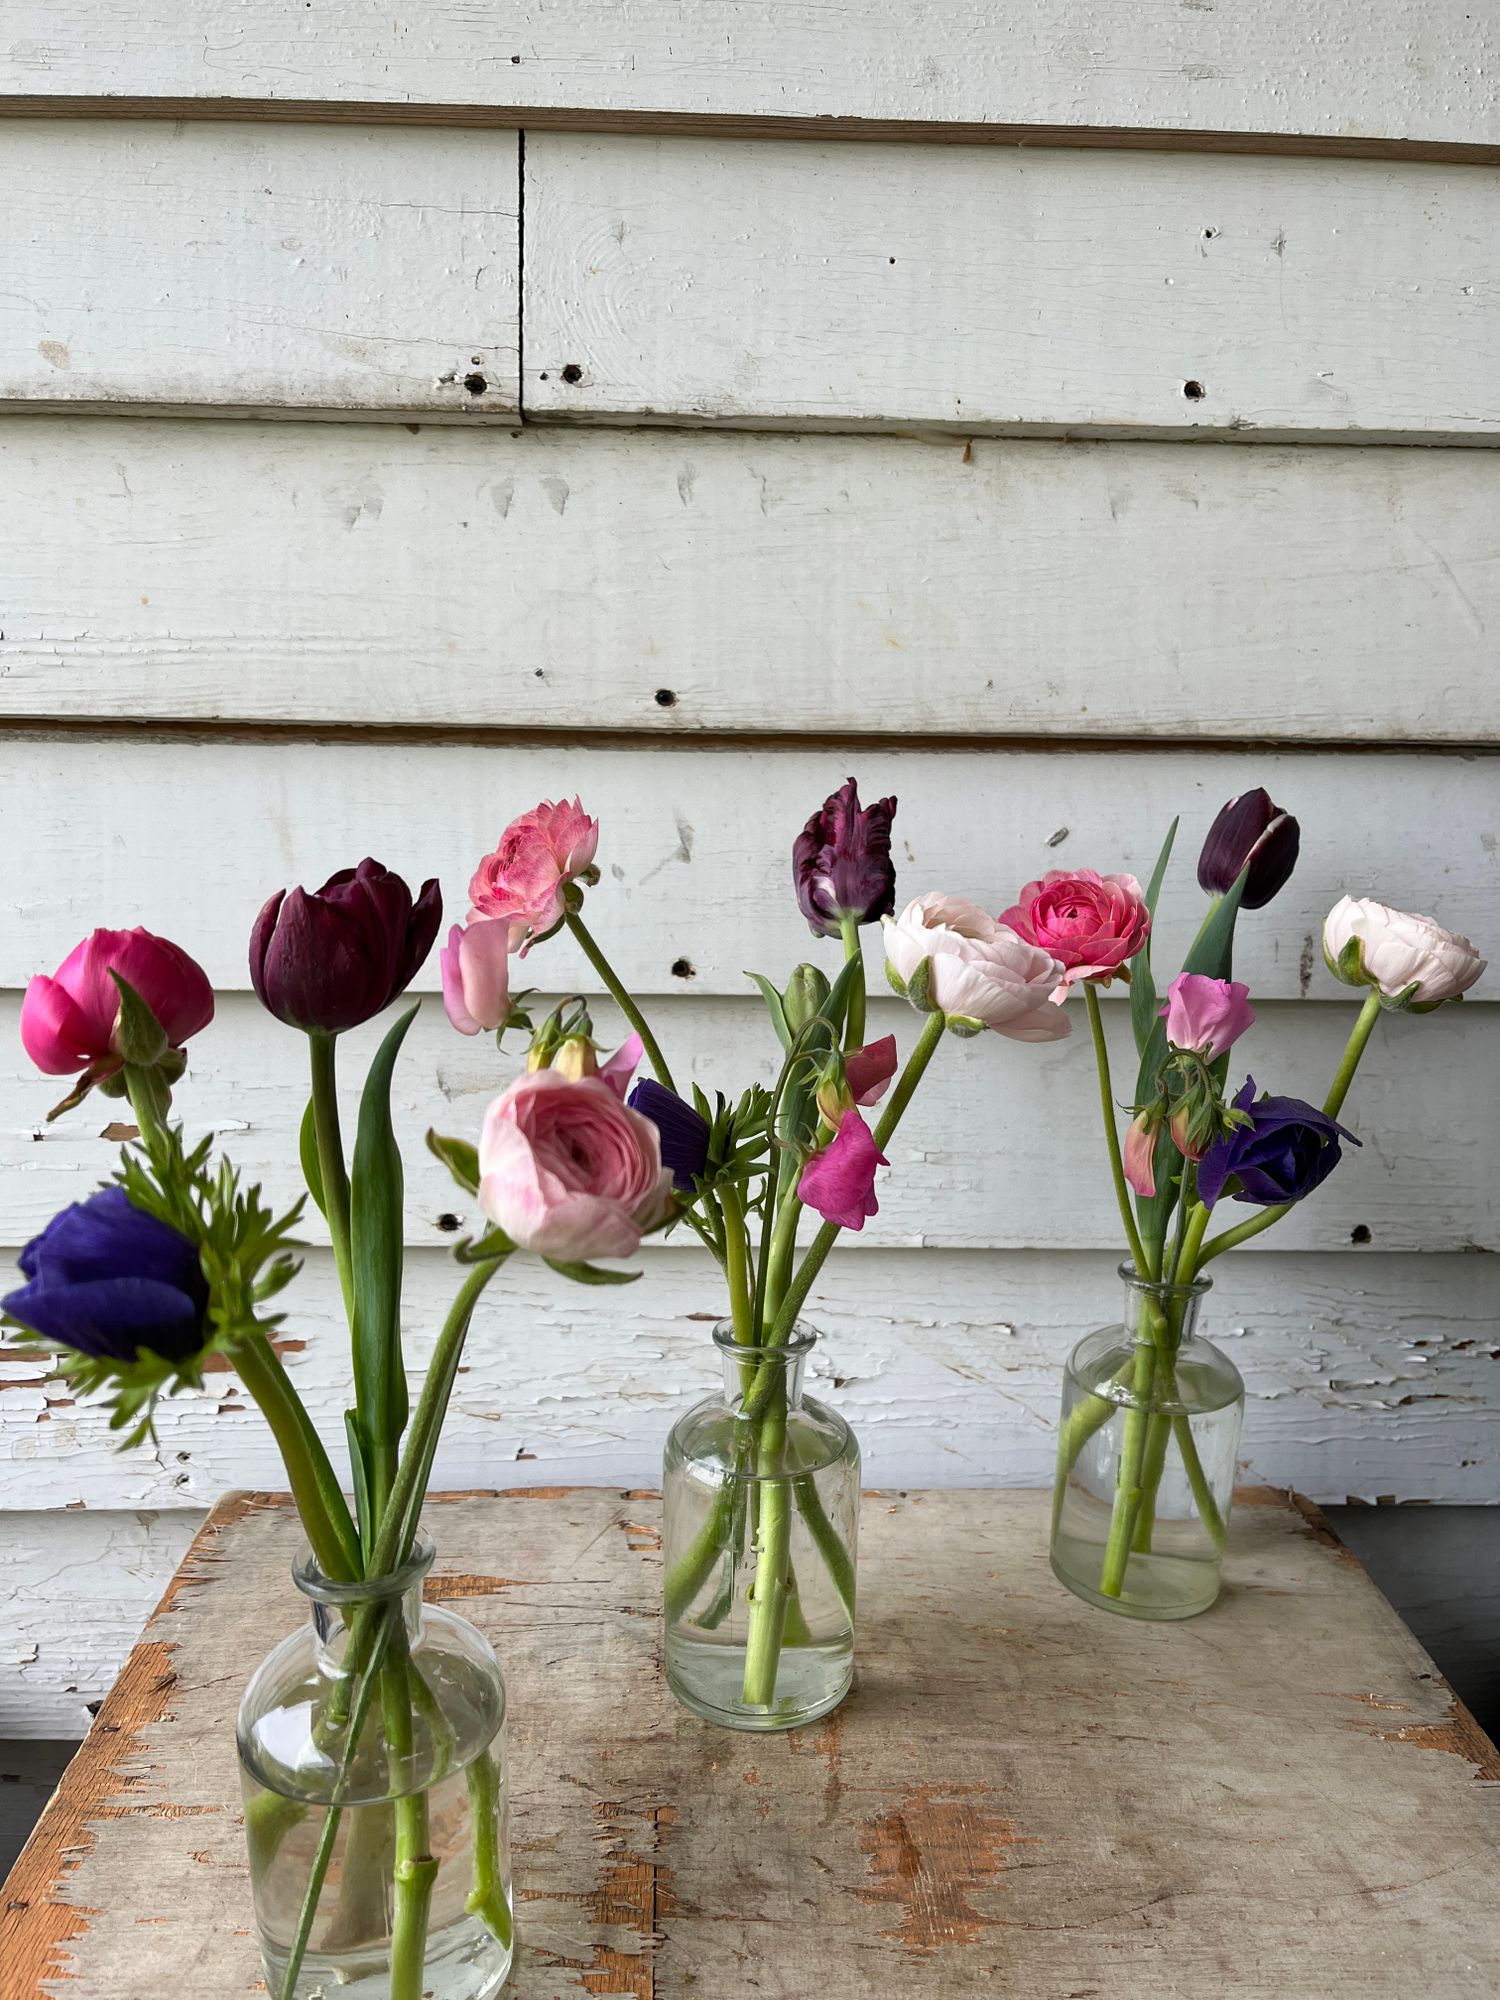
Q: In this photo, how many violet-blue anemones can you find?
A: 3